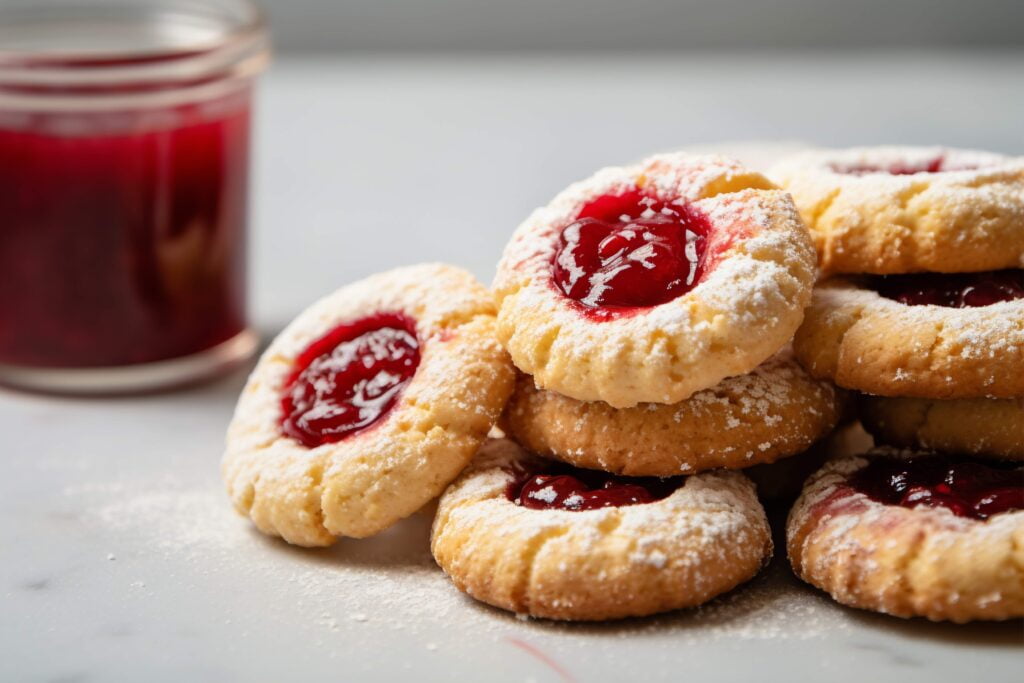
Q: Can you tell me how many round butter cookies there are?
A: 8